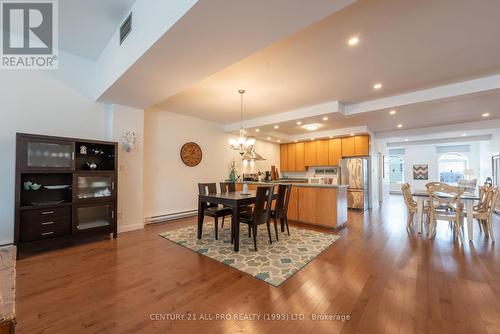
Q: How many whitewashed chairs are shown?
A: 4